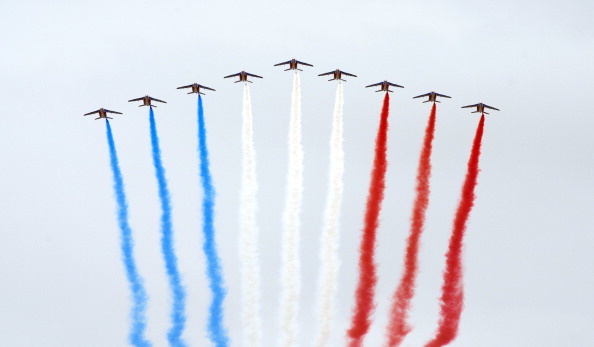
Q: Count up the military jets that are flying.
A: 9